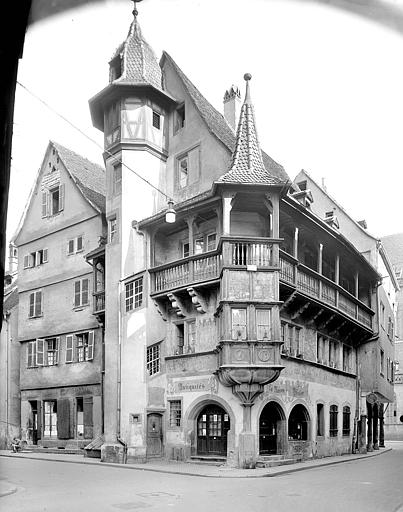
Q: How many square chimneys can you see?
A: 1